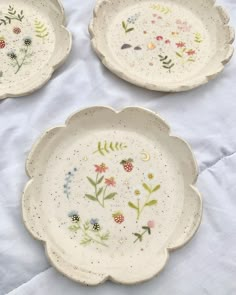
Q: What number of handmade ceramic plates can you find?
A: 3